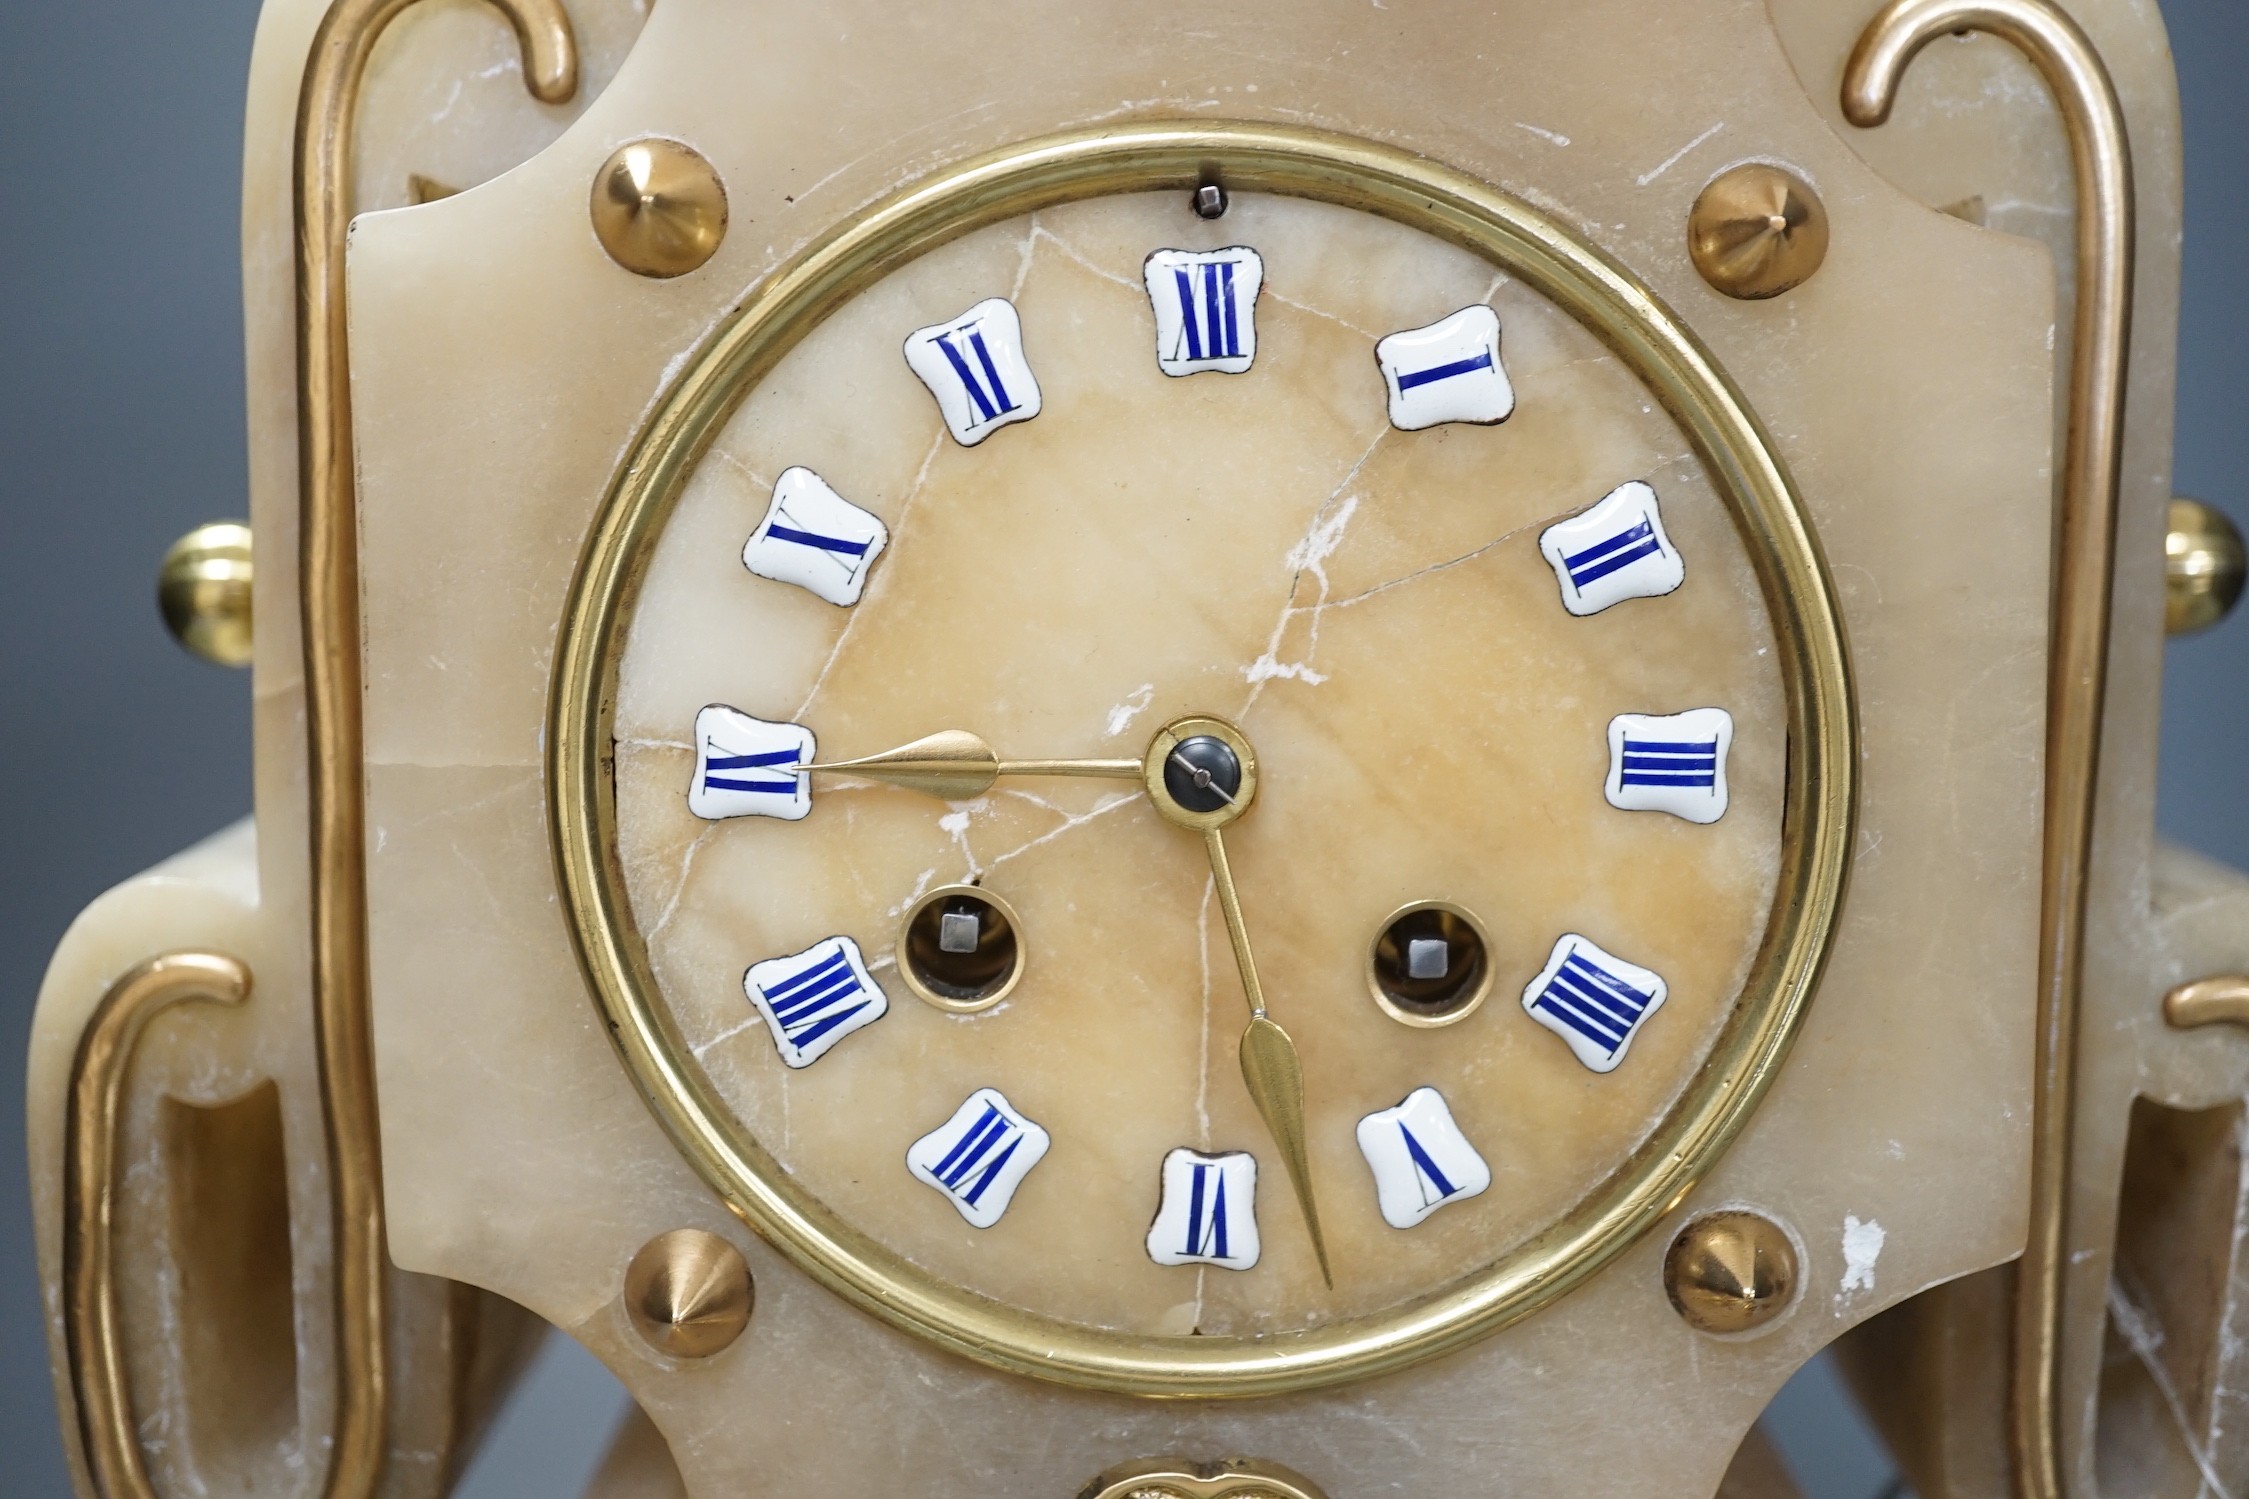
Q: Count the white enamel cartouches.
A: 12